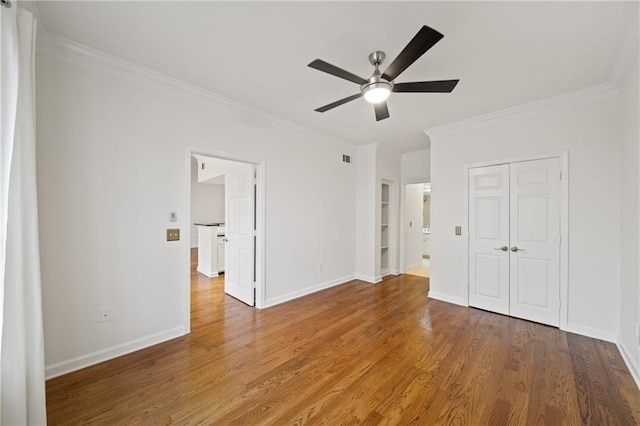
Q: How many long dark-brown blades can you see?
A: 5